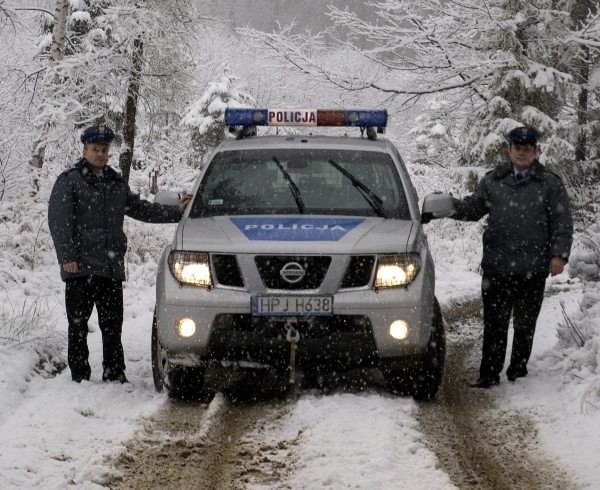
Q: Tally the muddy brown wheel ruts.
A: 2